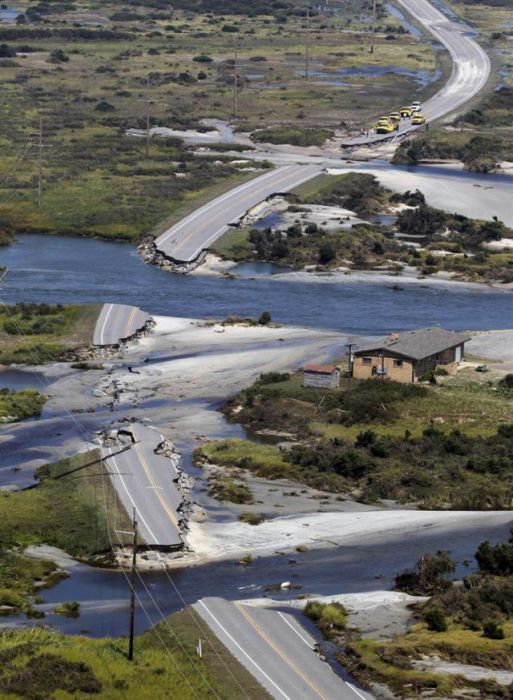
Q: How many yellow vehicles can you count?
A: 5